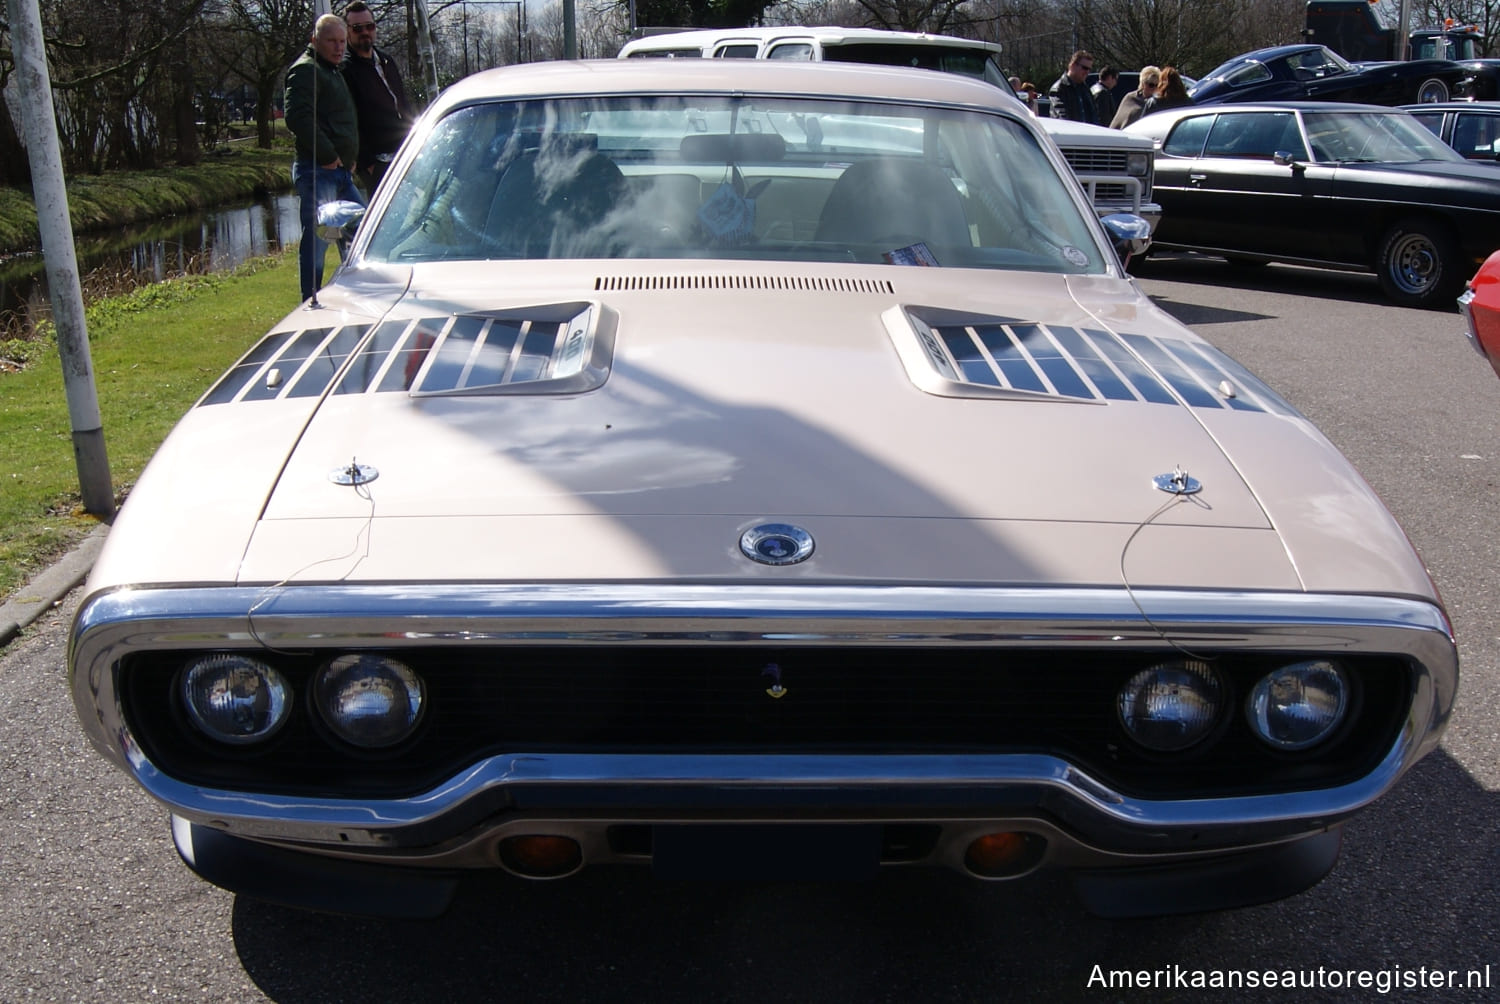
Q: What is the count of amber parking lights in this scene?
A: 2